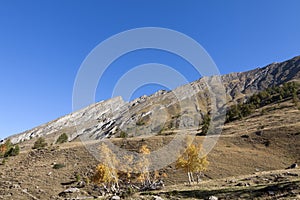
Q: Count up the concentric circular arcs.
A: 2